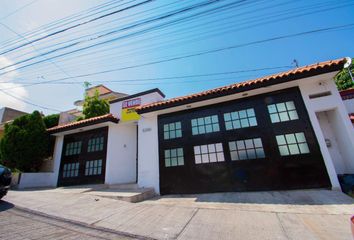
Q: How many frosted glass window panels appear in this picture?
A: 12